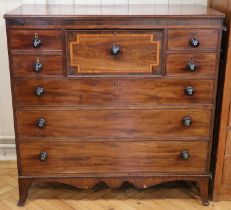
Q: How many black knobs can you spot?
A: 11